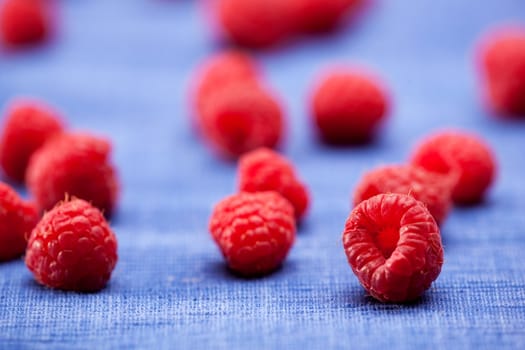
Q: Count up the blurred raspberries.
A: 13